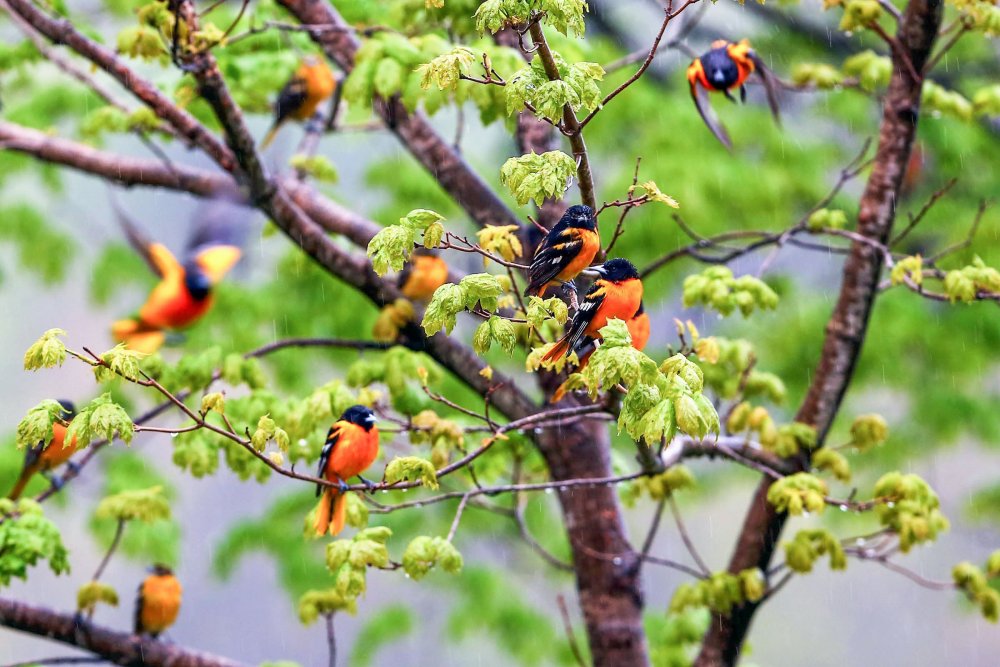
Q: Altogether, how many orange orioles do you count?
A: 10